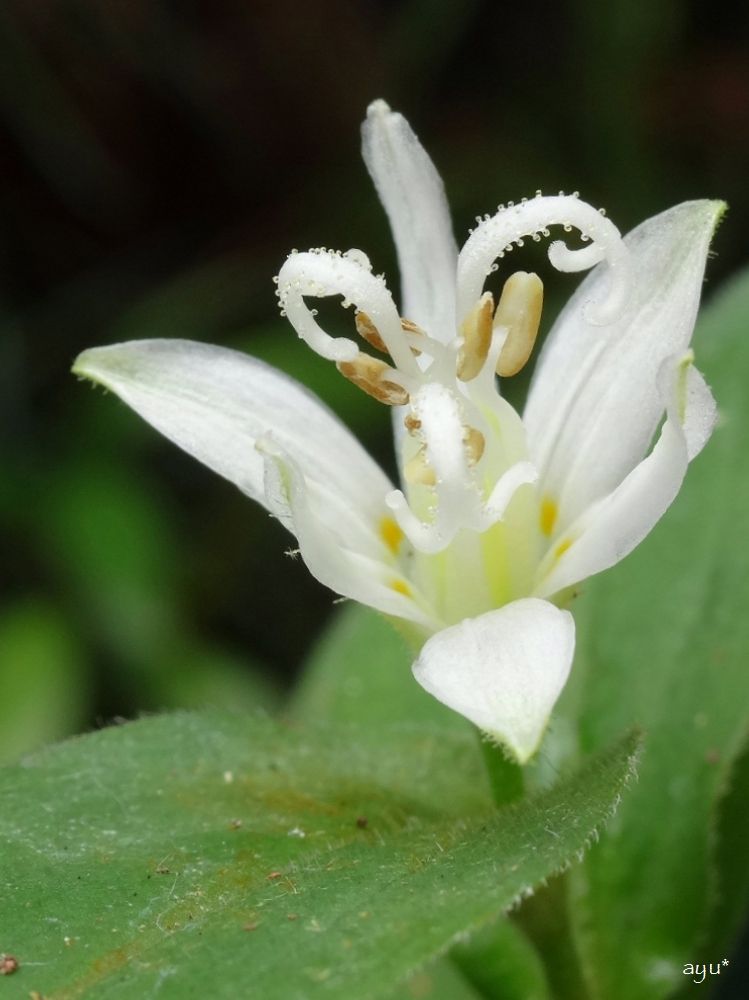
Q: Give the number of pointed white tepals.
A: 6